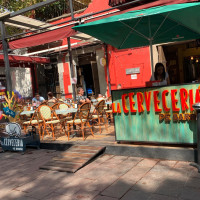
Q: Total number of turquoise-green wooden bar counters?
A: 1